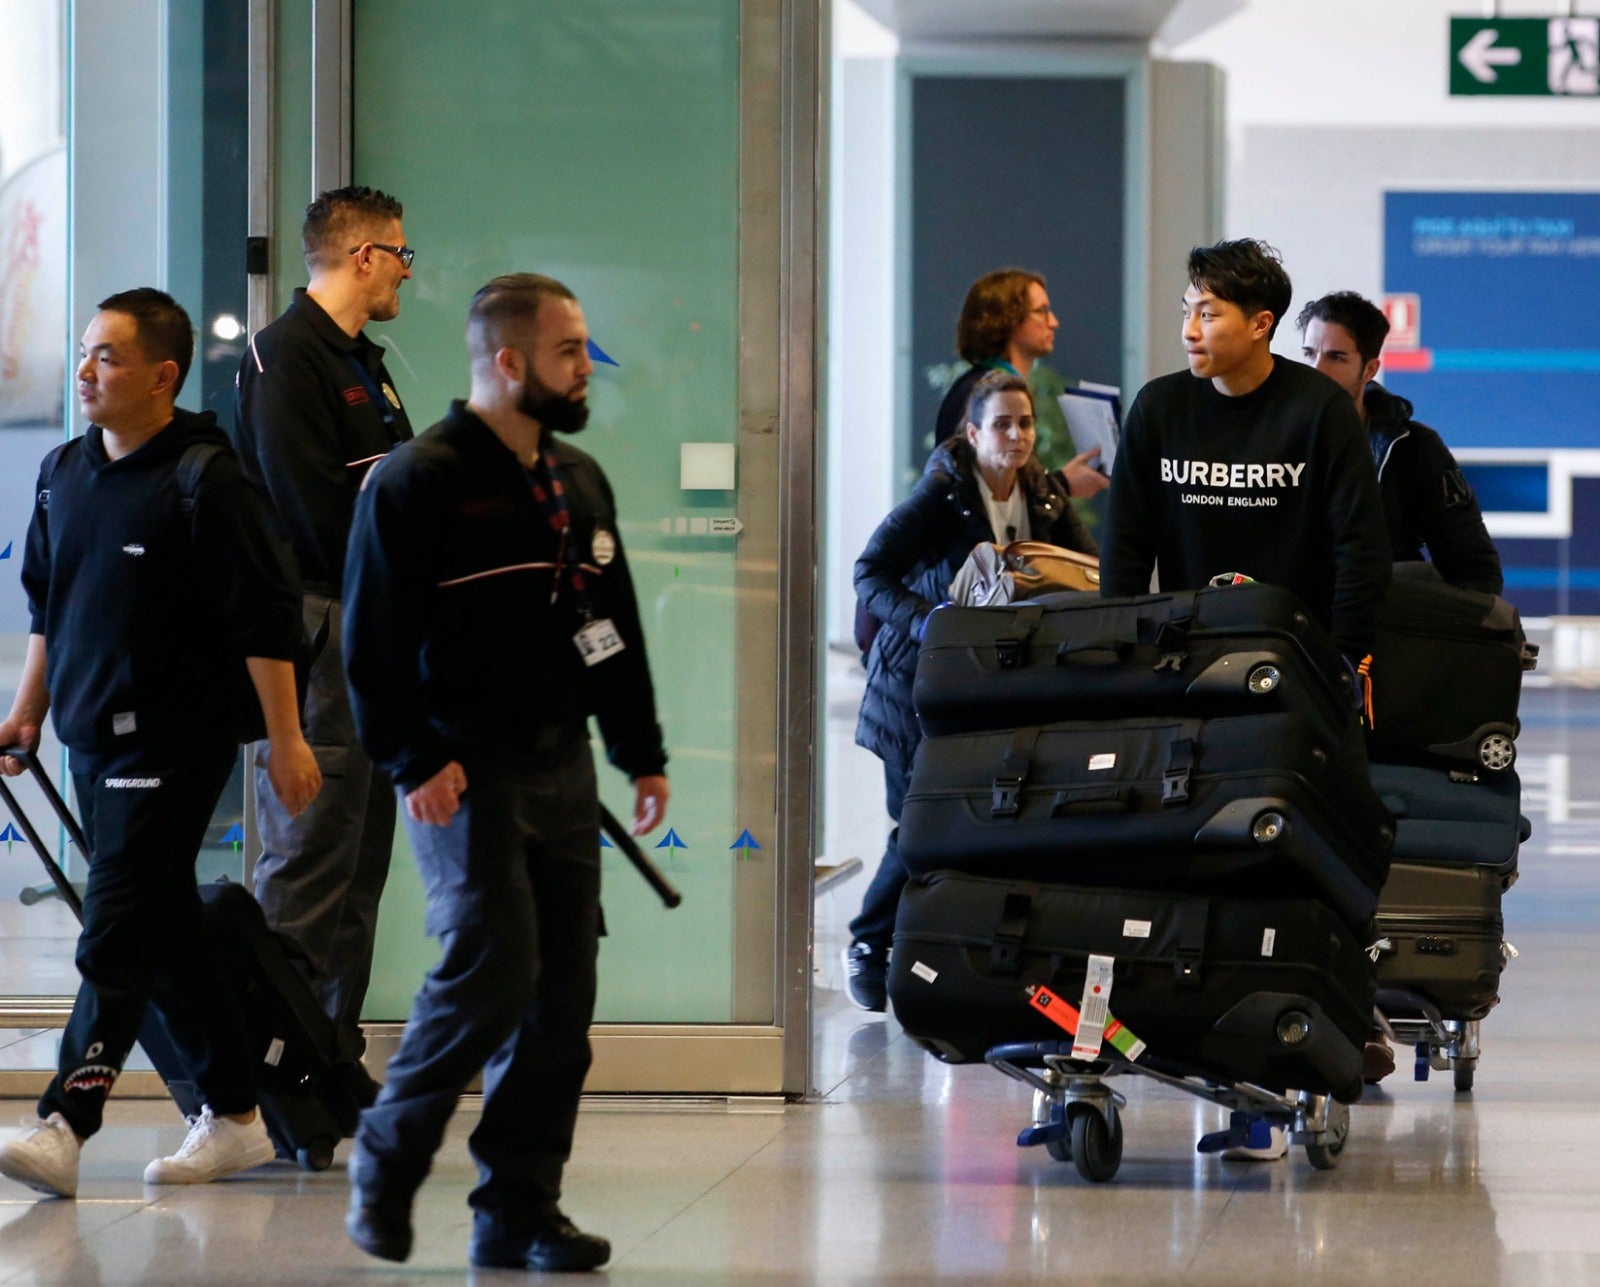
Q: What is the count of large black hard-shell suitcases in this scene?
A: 3